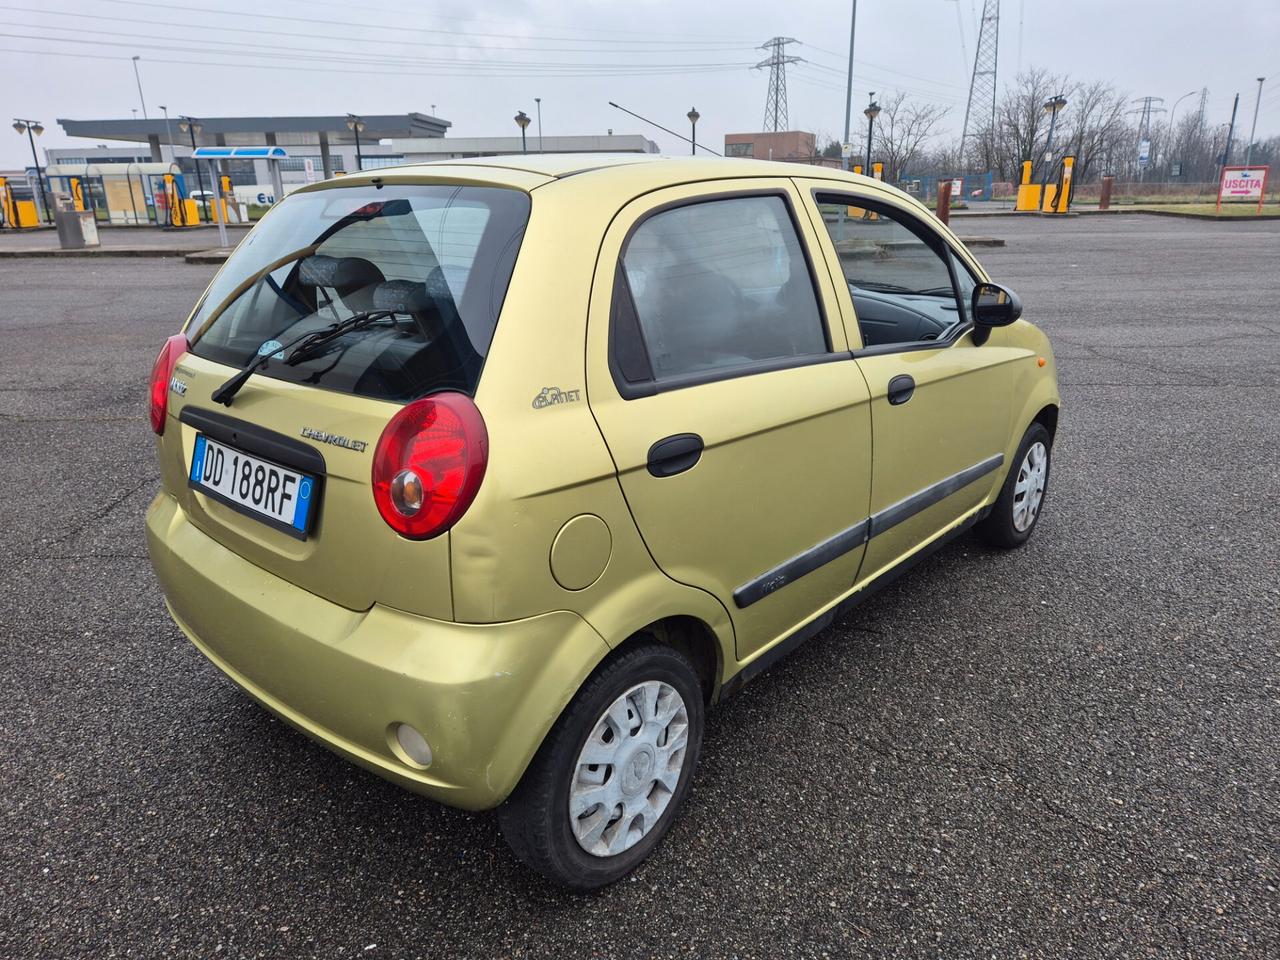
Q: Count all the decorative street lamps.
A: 7